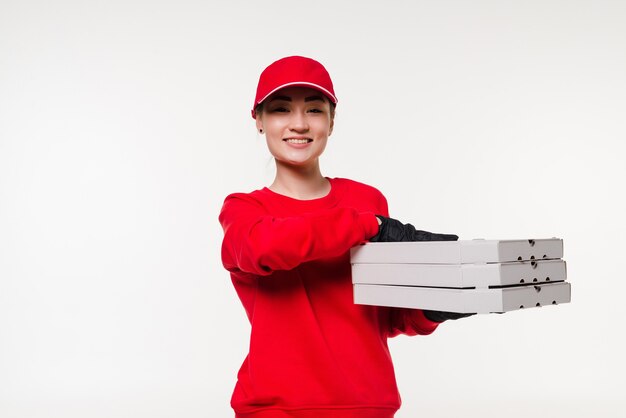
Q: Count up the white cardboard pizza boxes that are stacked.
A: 3